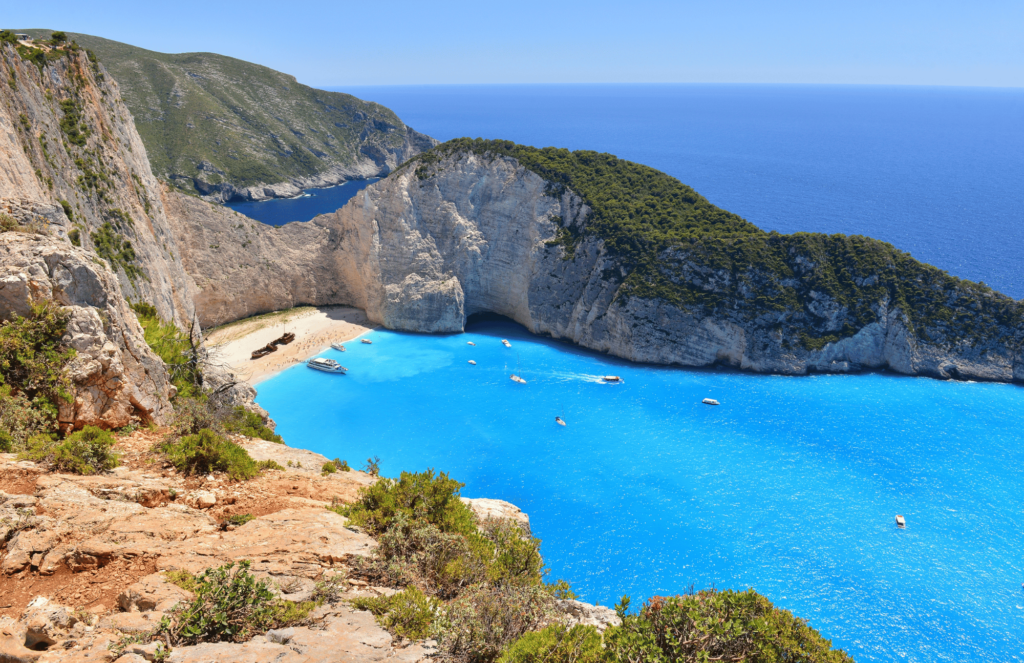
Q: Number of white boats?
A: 11